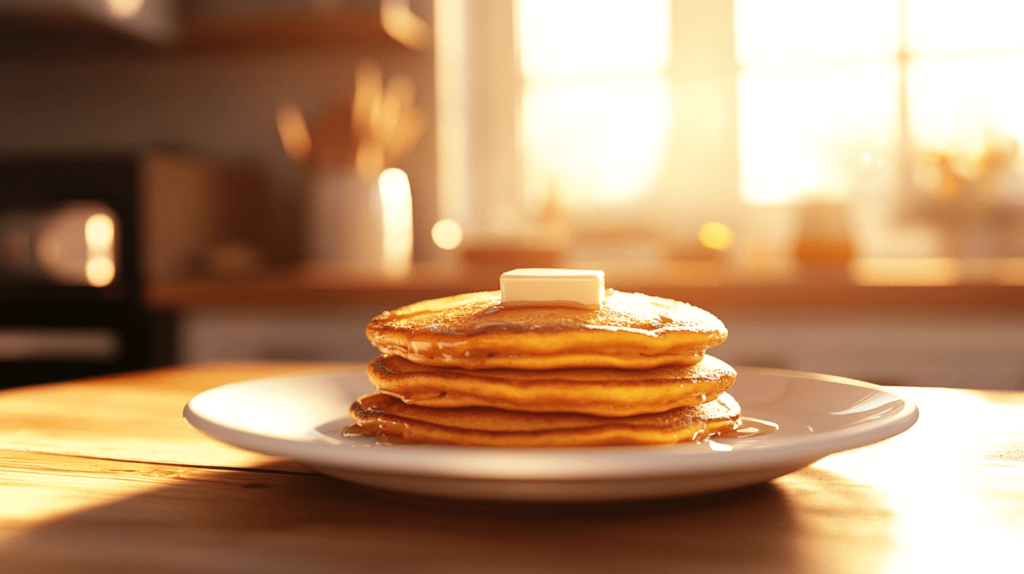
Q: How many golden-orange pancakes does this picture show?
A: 3